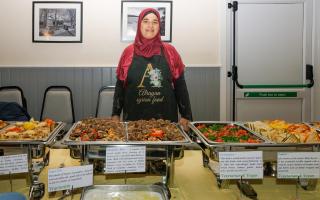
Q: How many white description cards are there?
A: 5